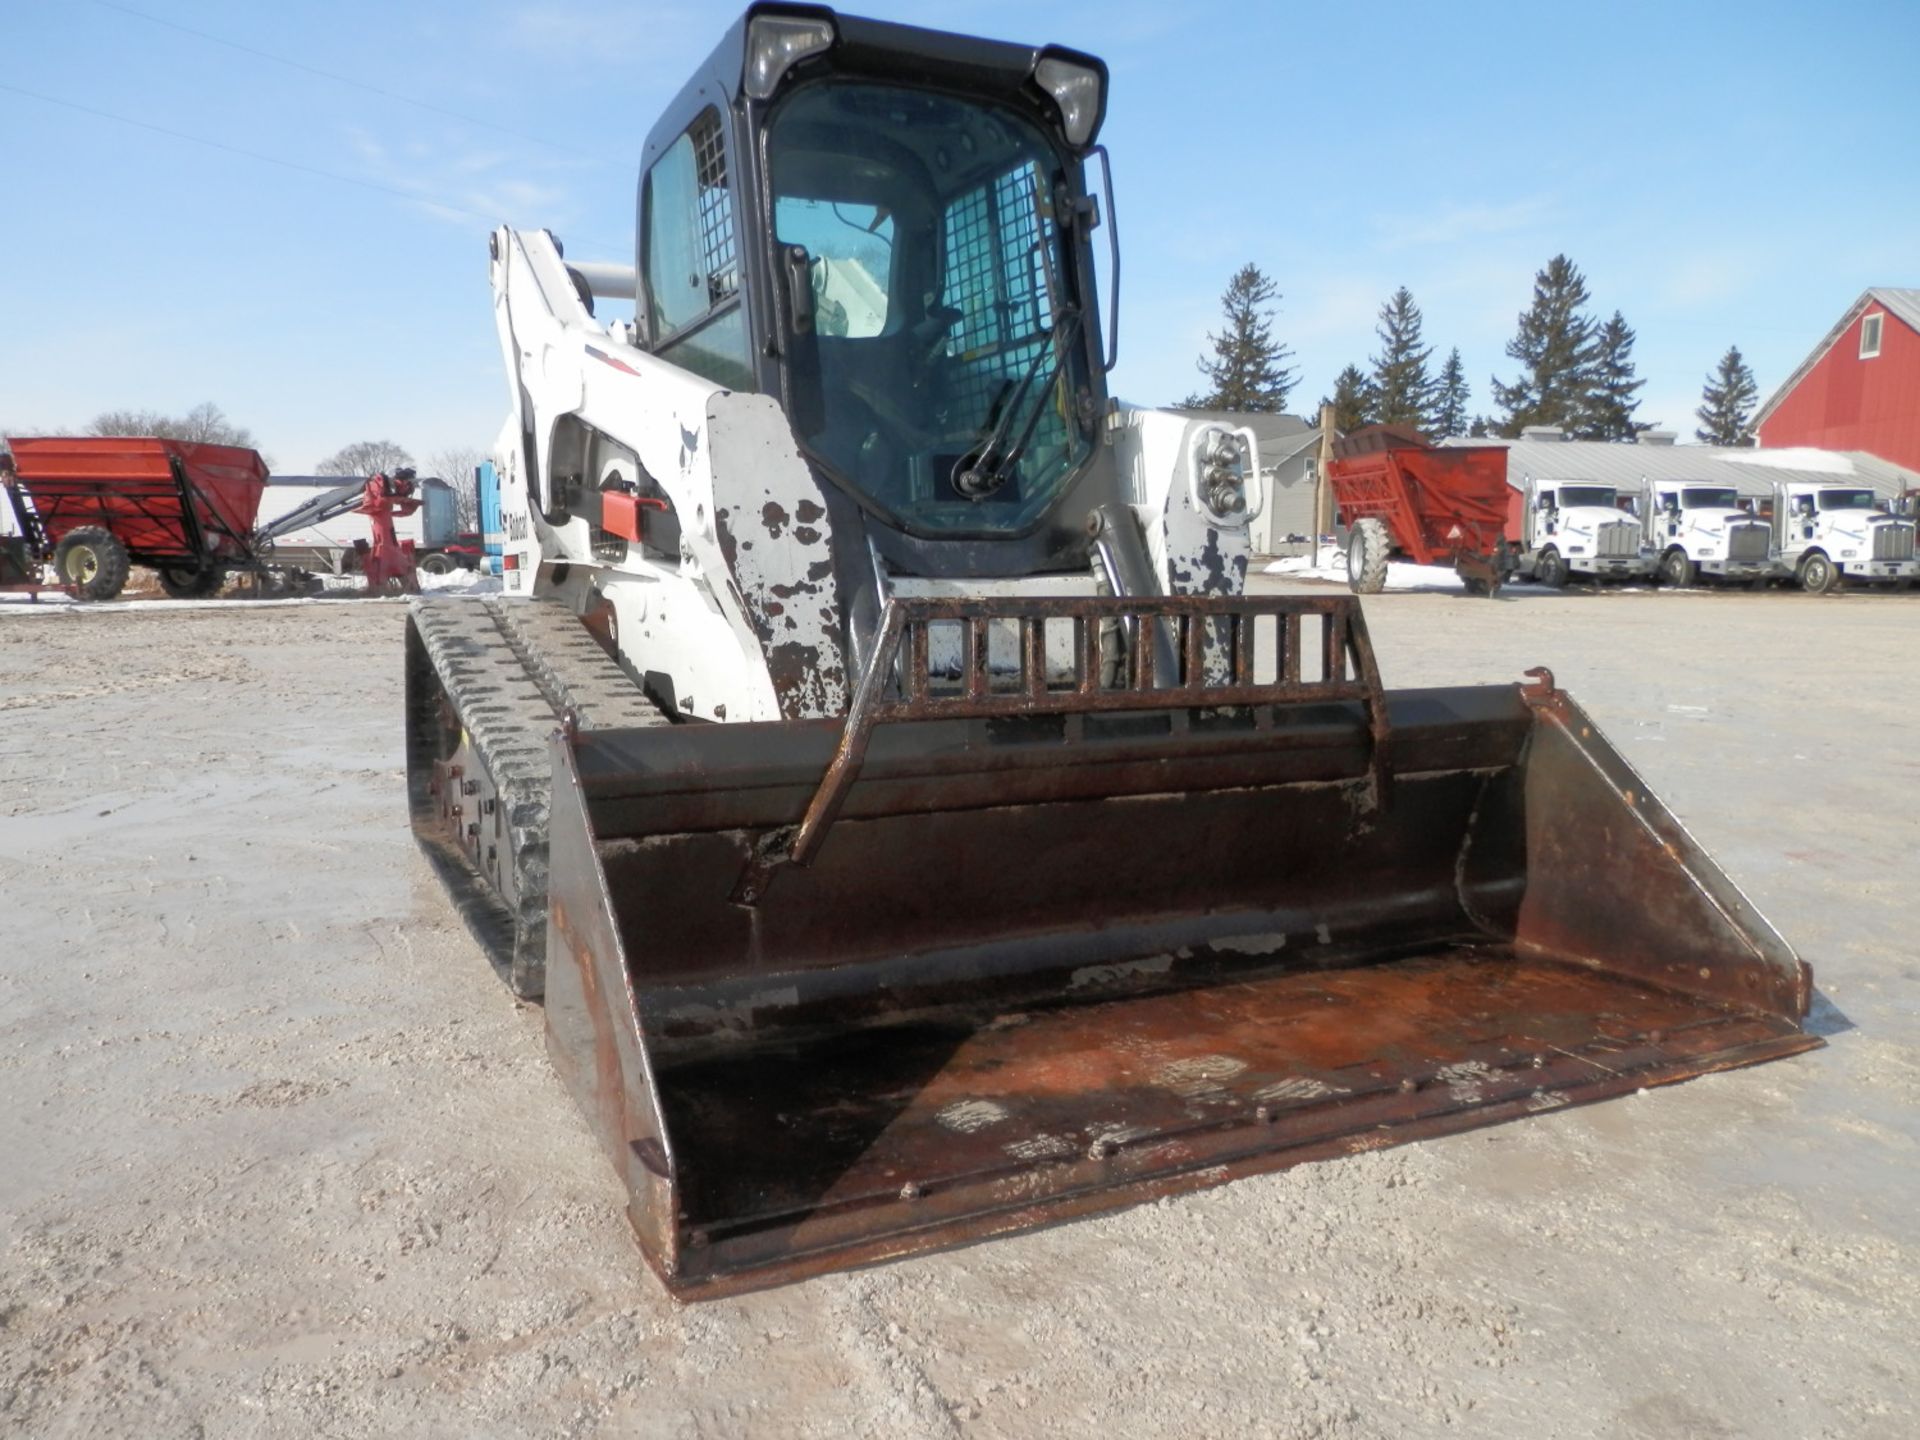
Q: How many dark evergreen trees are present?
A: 7